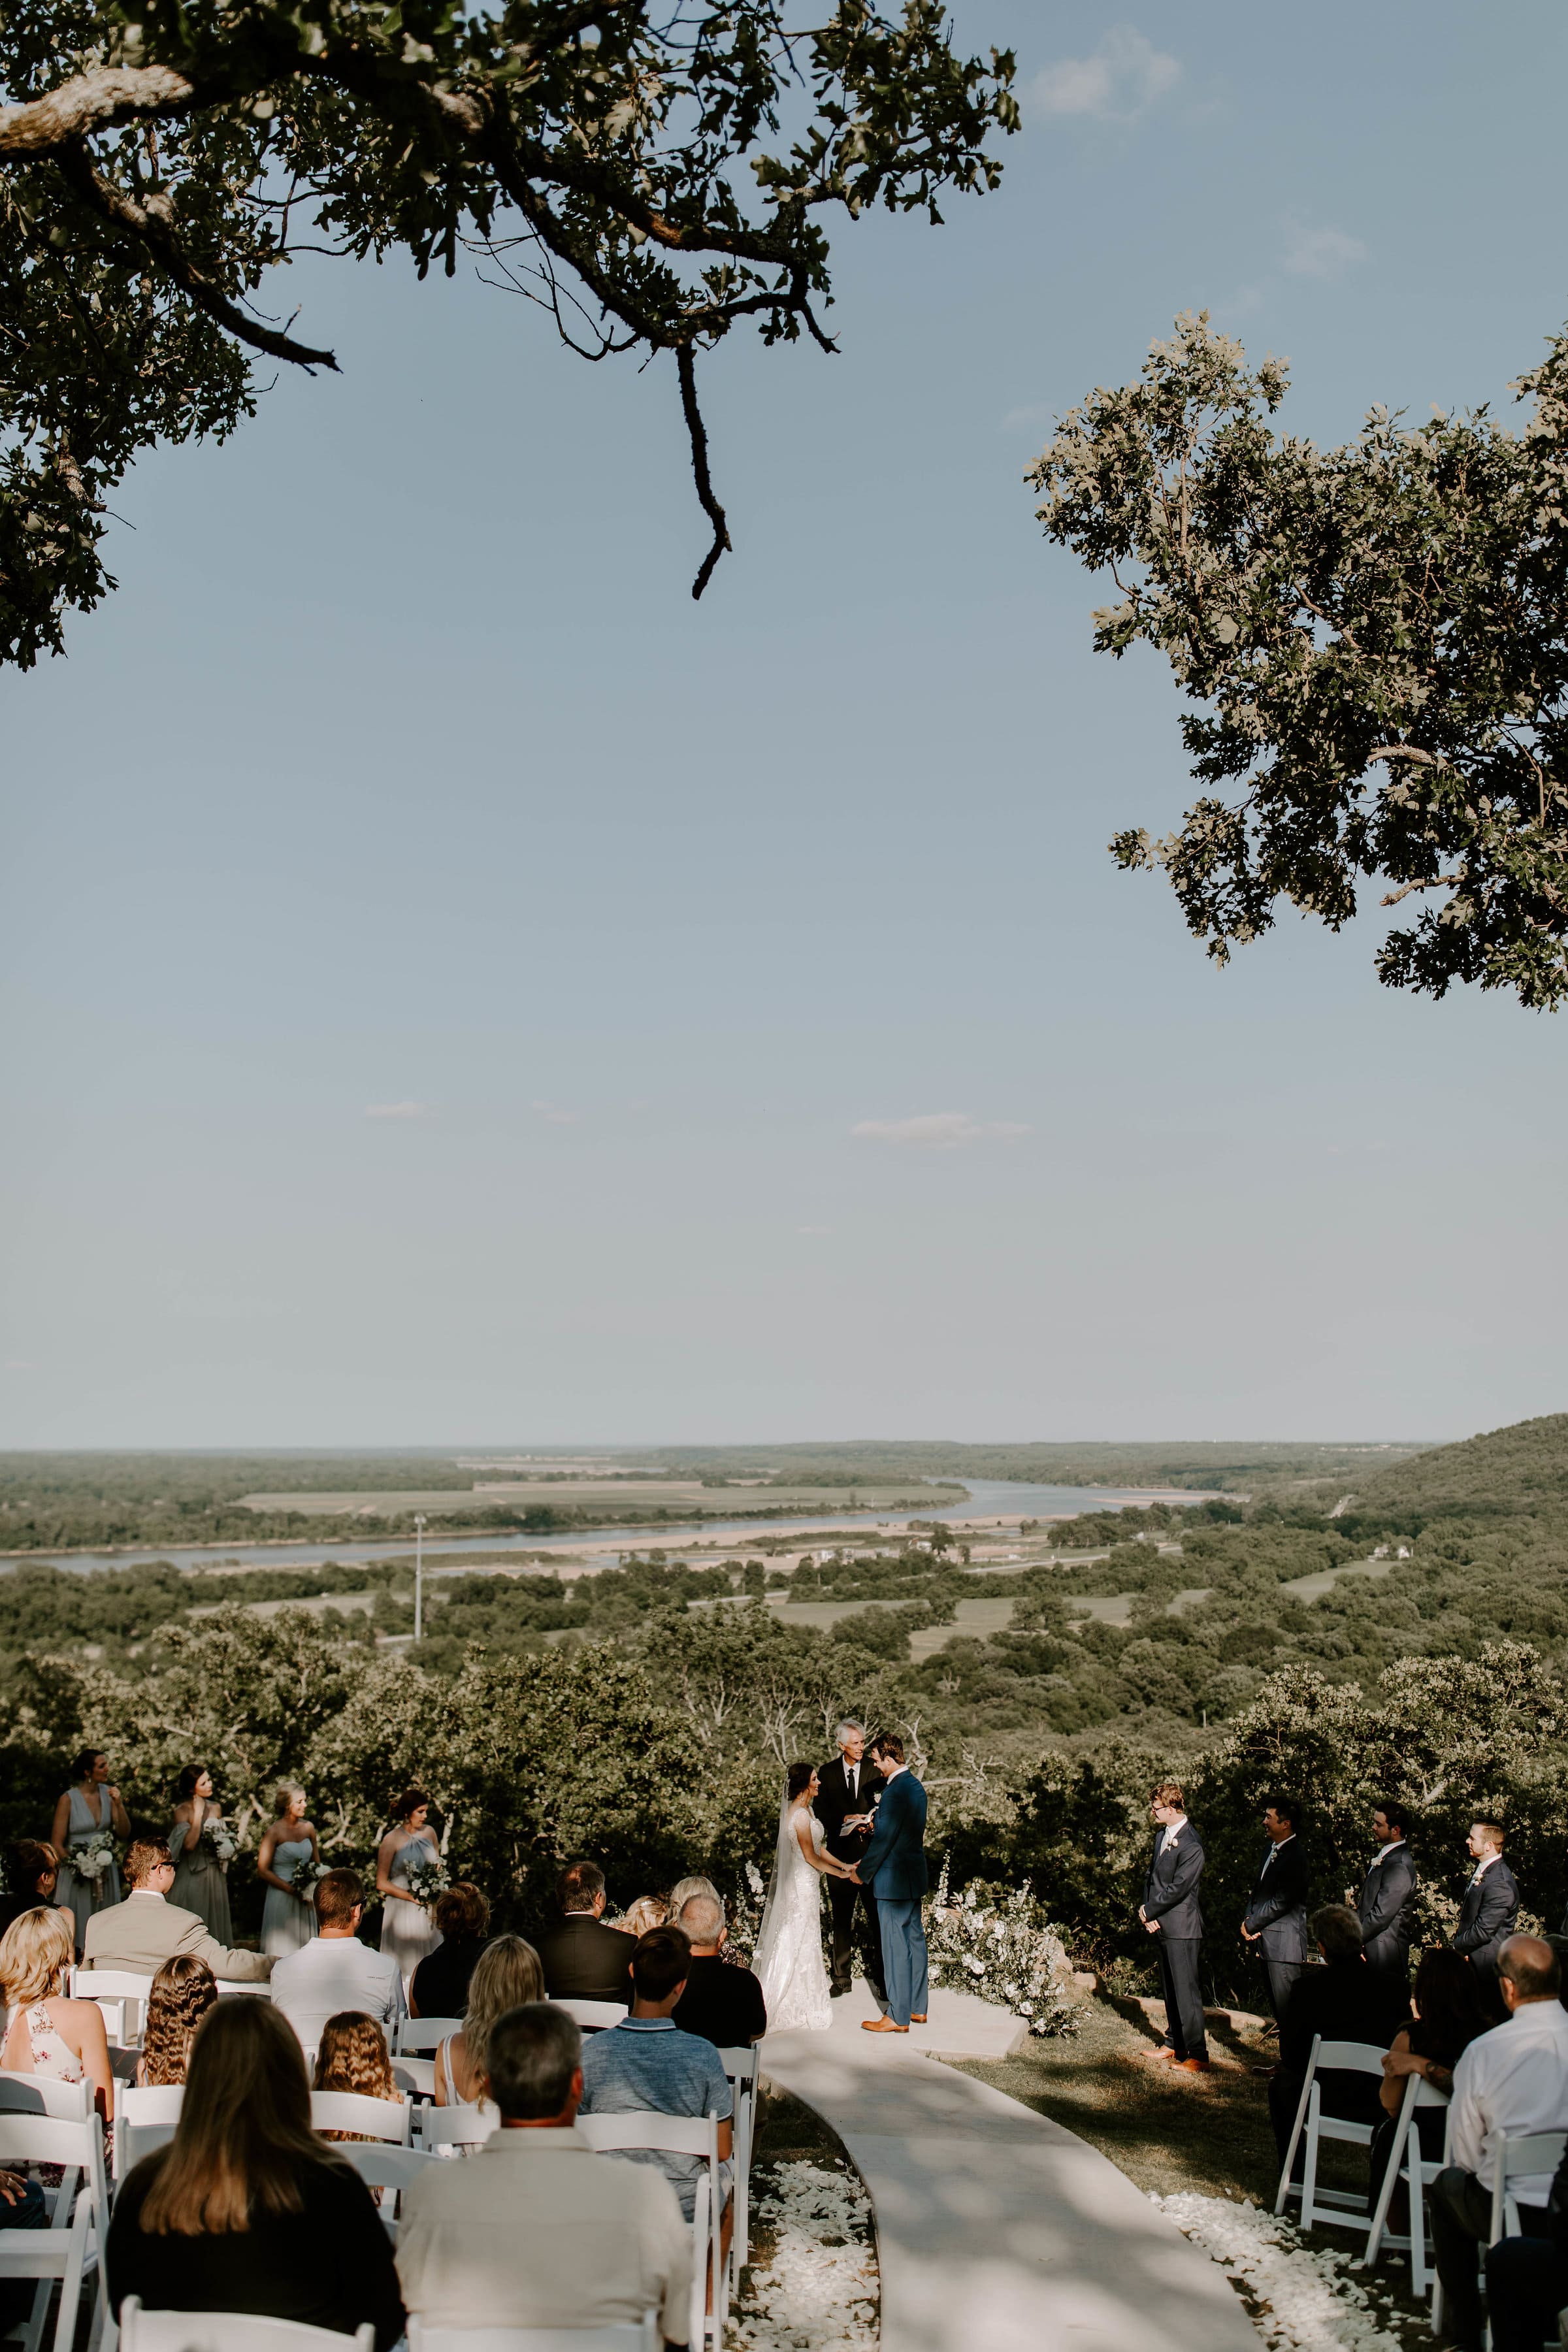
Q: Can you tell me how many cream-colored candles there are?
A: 0